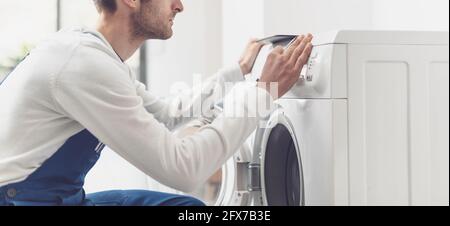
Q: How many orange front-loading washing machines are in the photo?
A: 0